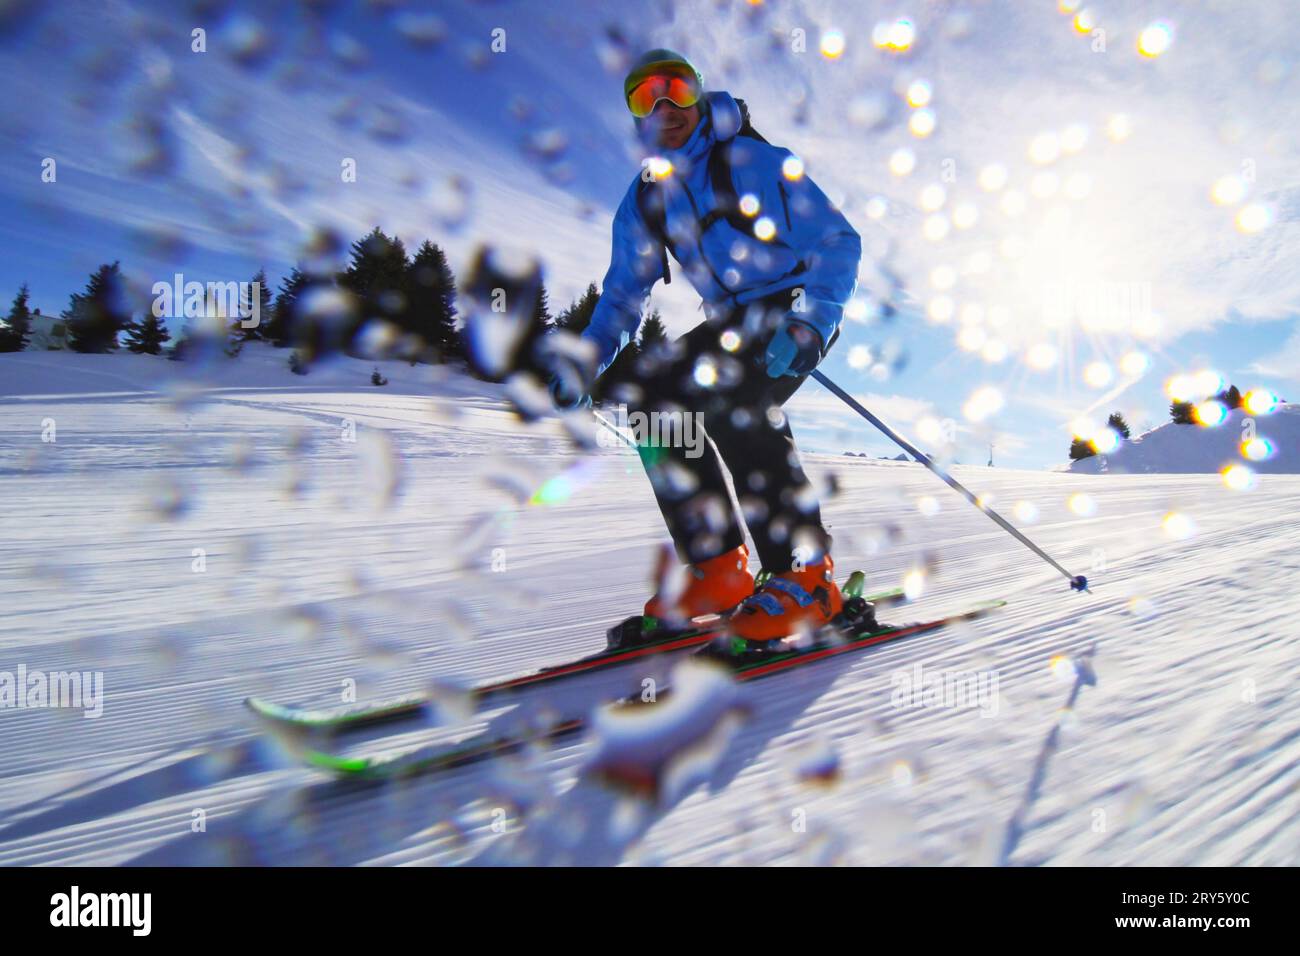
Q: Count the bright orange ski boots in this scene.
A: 2